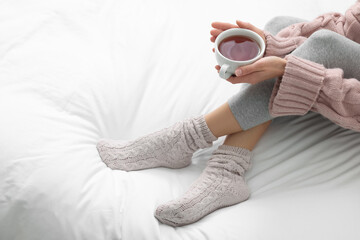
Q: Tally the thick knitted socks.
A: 2